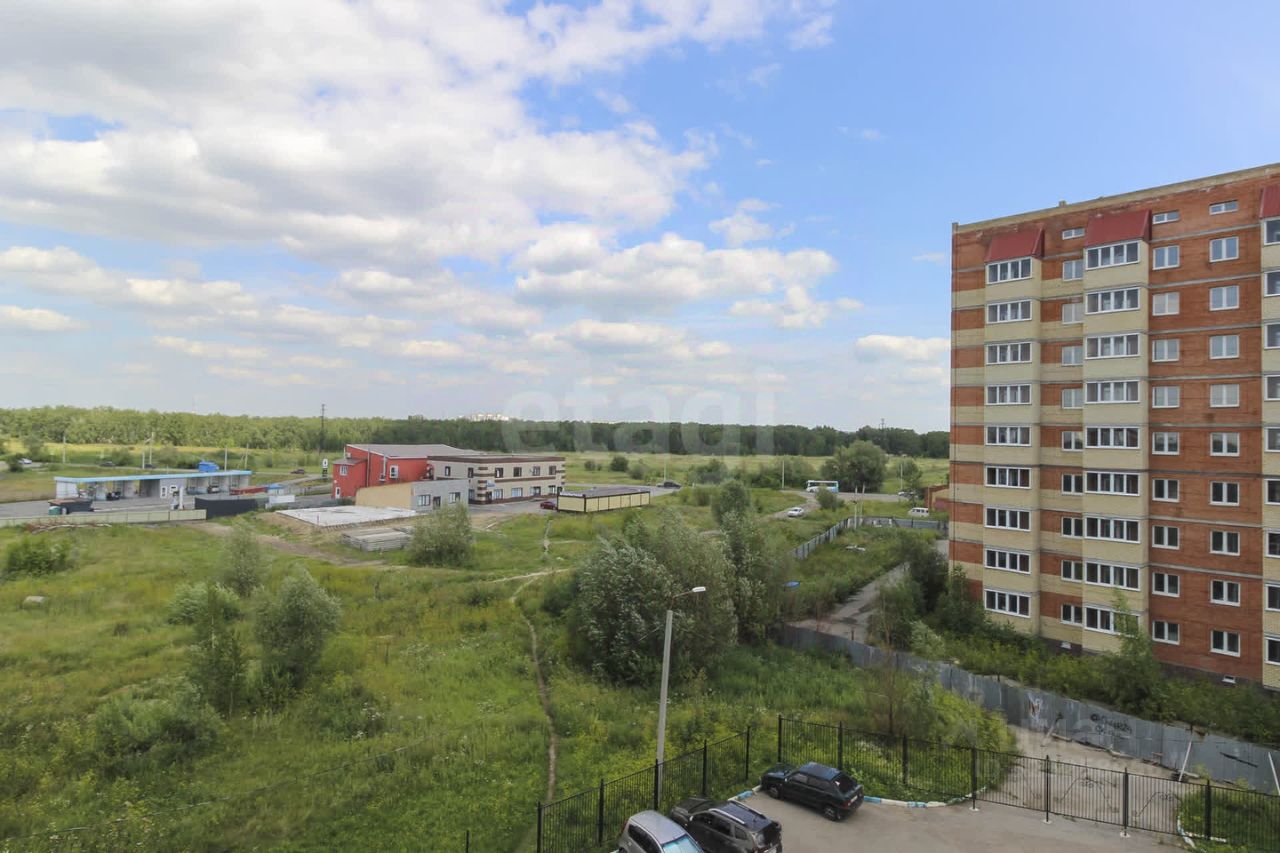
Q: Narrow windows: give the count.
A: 3